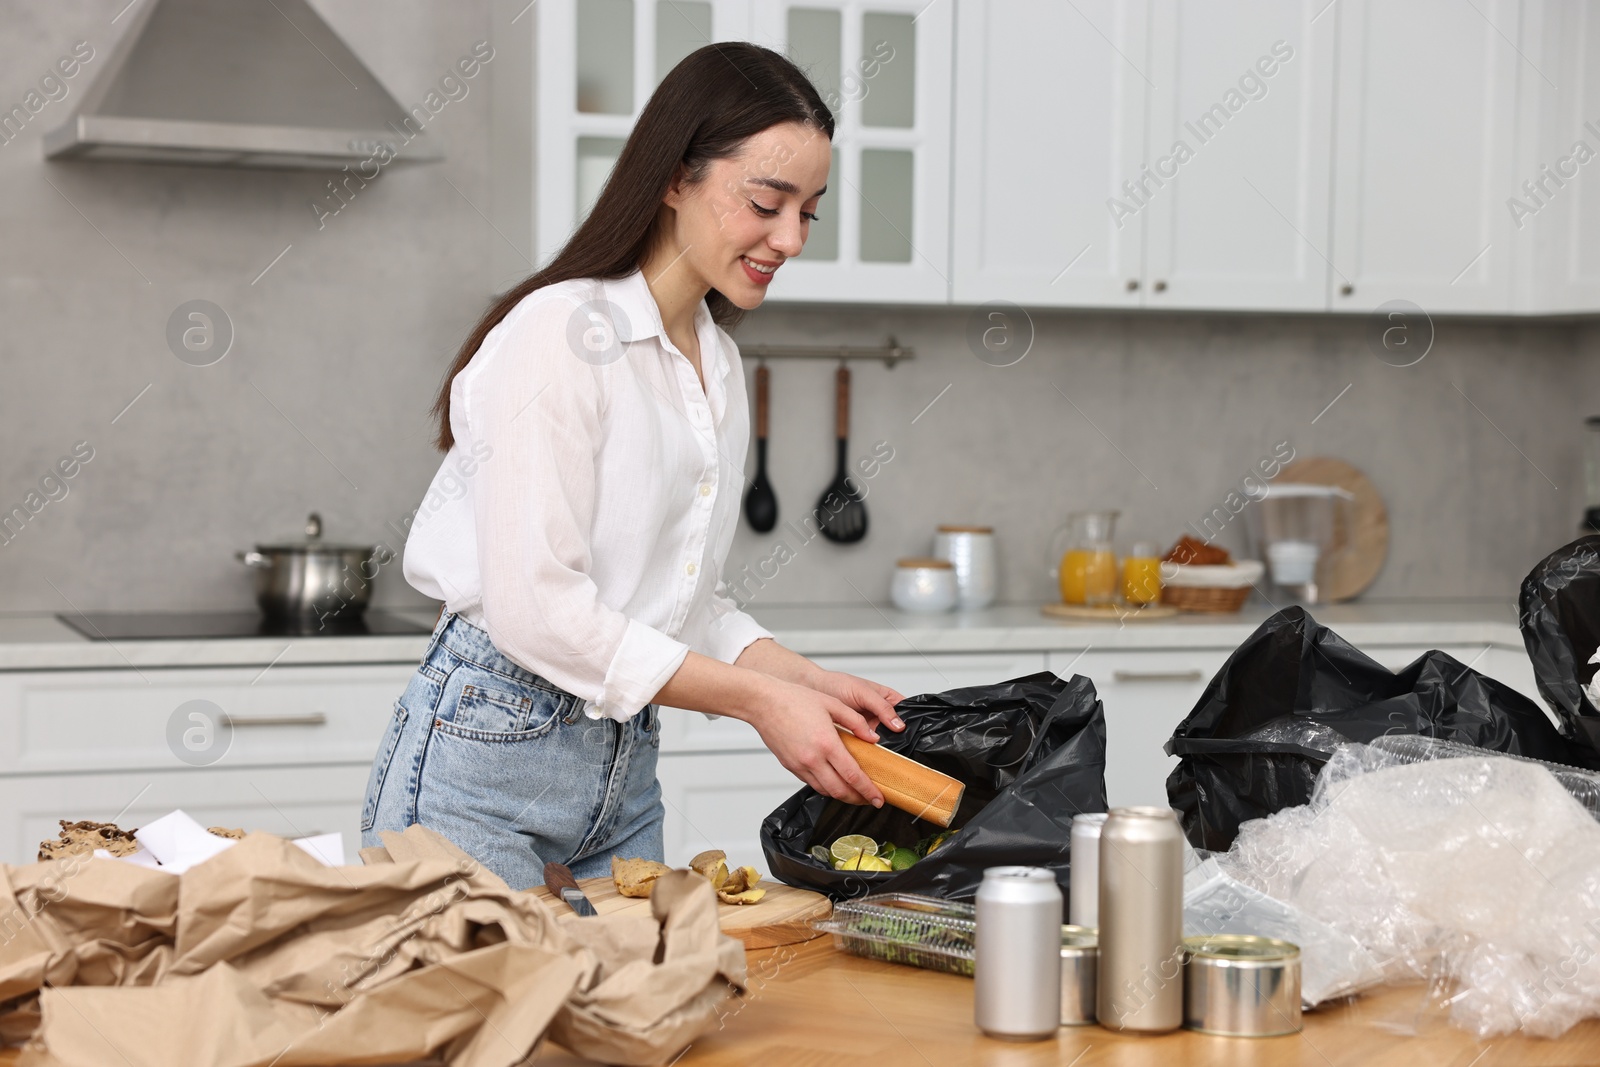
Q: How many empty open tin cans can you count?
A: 2